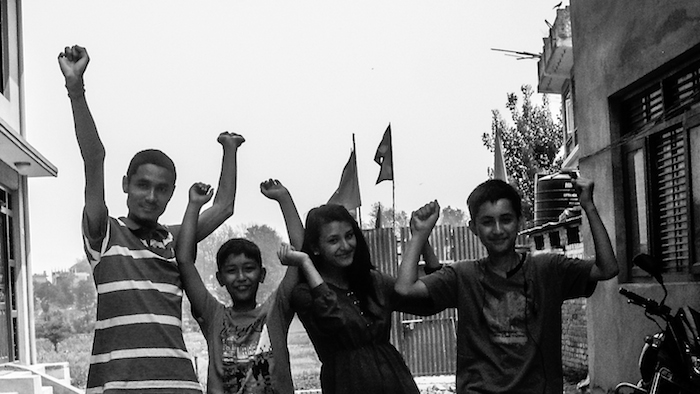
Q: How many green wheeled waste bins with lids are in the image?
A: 0